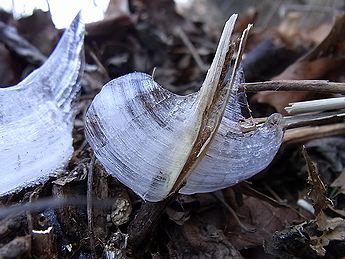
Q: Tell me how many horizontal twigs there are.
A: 4